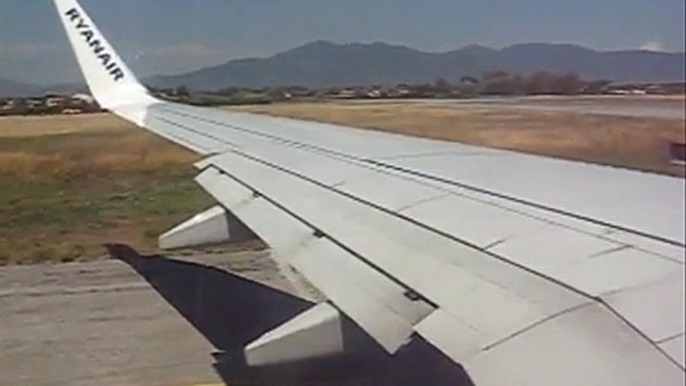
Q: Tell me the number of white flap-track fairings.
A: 2